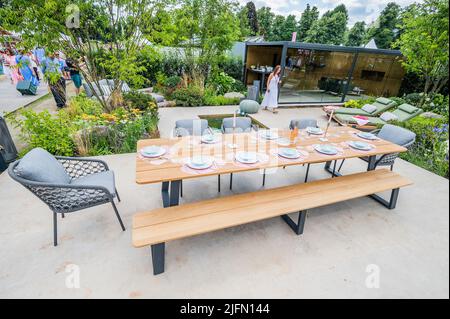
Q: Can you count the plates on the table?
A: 10